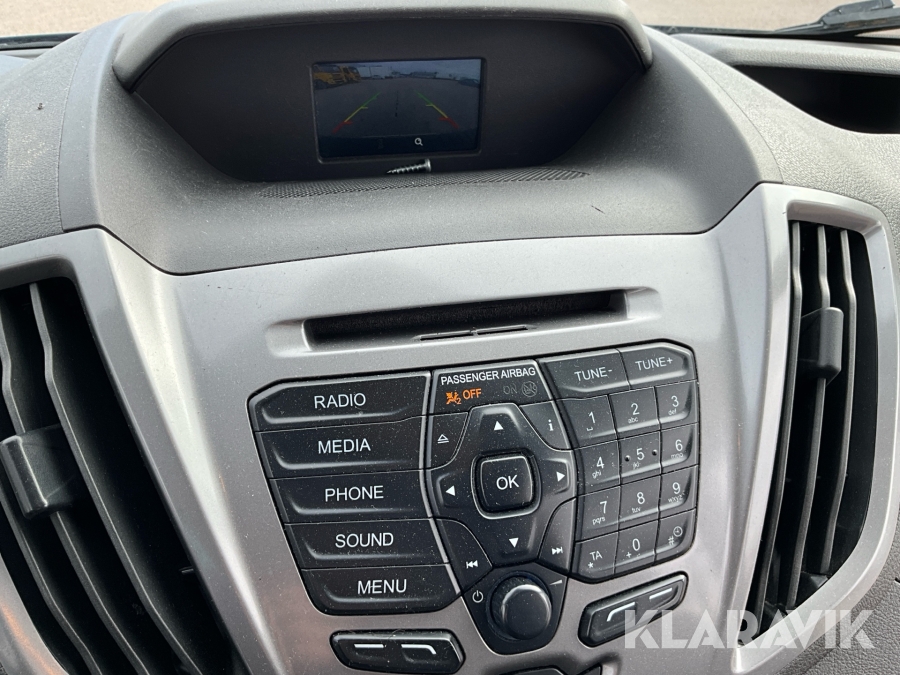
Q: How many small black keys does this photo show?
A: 12